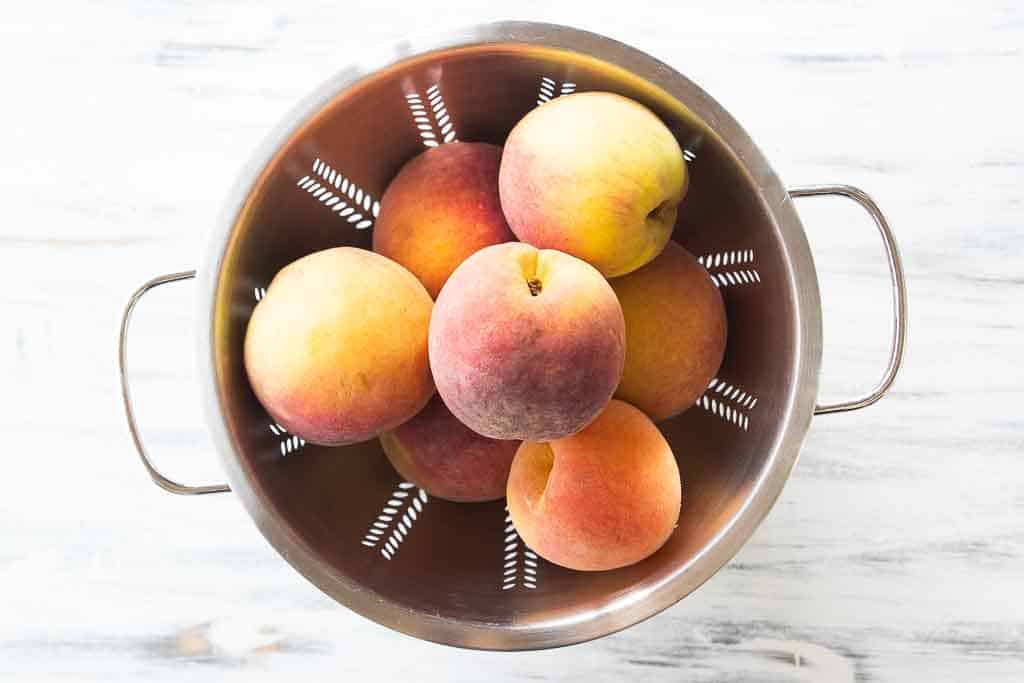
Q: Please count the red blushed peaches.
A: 7